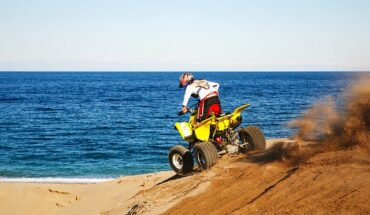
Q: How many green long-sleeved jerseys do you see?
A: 0